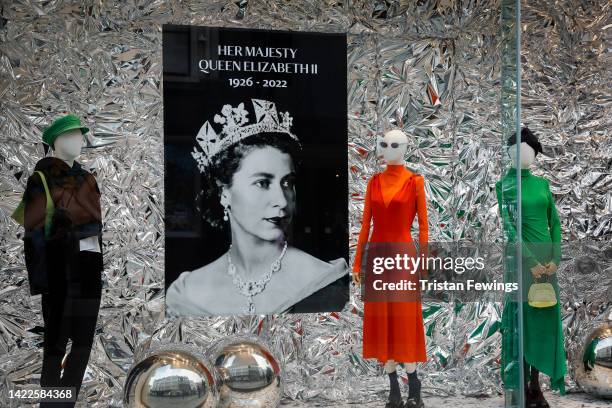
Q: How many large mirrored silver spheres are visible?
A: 3